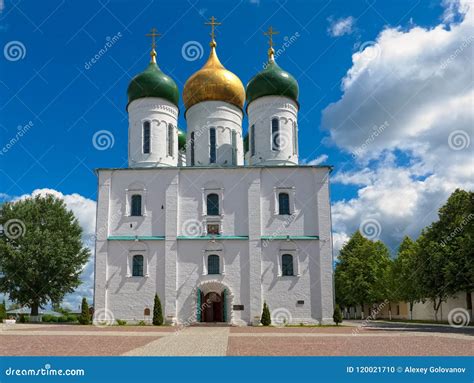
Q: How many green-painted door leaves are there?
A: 2